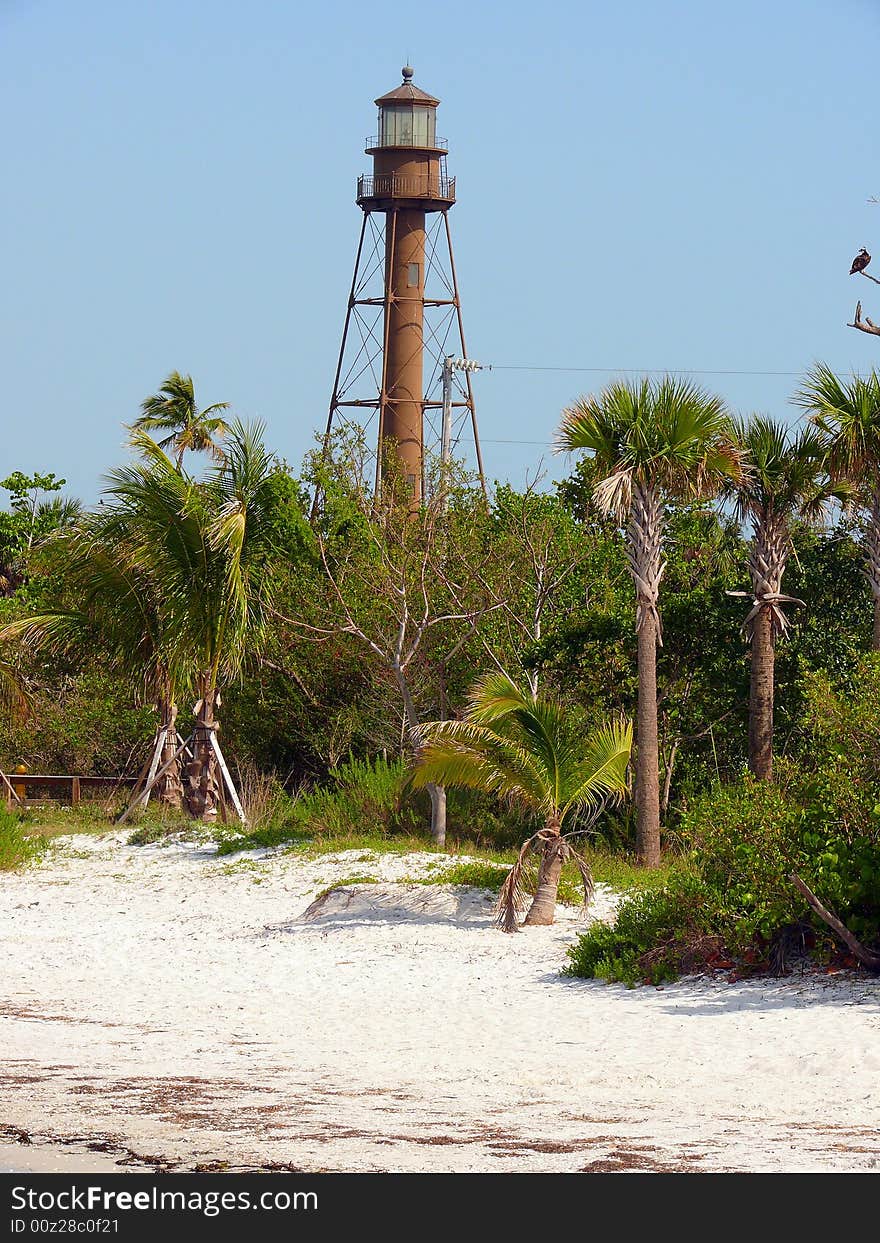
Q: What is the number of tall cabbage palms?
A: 3